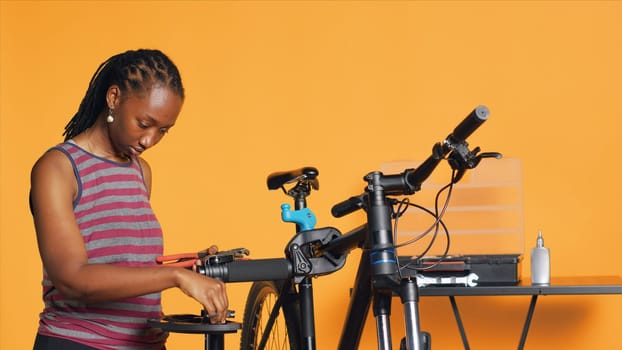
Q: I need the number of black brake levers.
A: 1